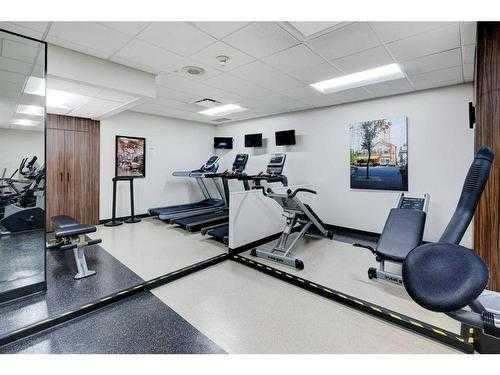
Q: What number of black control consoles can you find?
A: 3